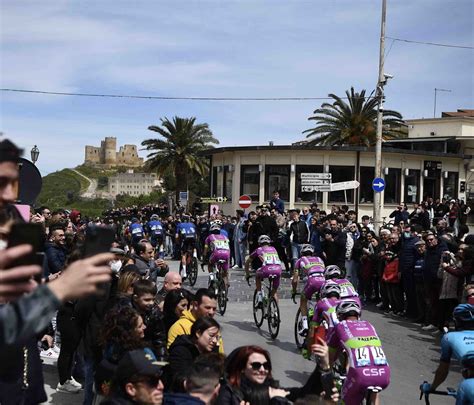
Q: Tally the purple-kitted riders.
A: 6